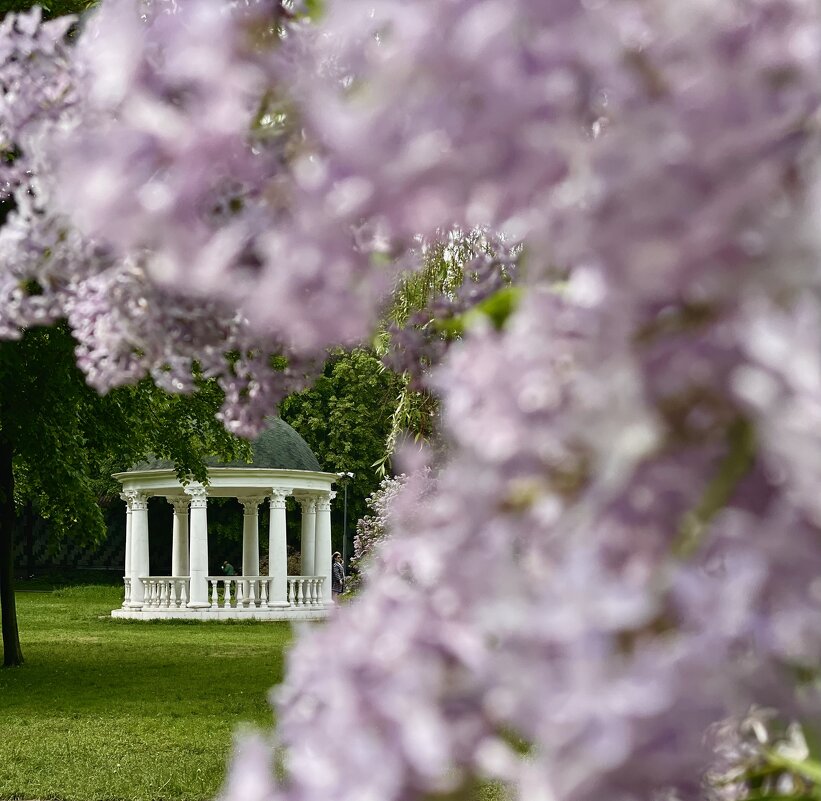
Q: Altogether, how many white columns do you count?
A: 8